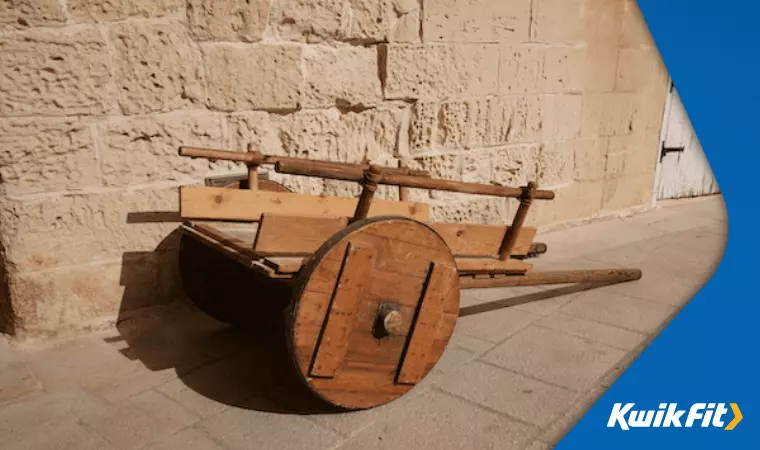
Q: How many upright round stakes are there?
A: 4